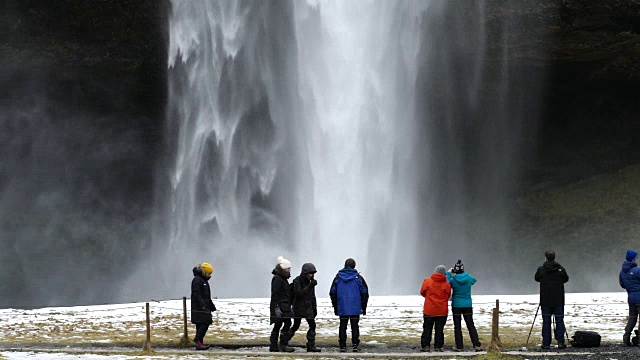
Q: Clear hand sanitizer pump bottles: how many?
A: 0